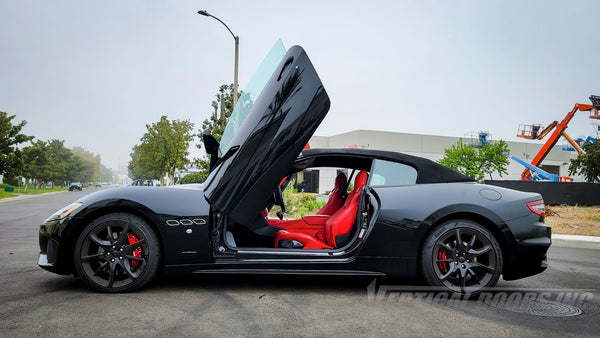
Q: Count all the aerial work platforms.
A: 4